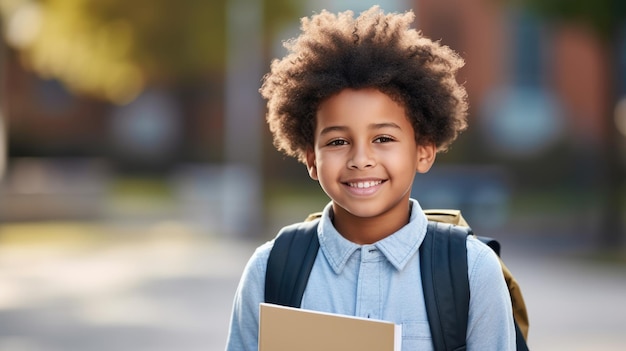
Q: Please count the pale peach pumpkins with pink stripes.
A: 0